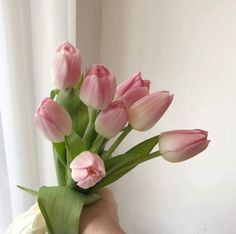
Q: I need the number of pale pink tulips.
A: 8